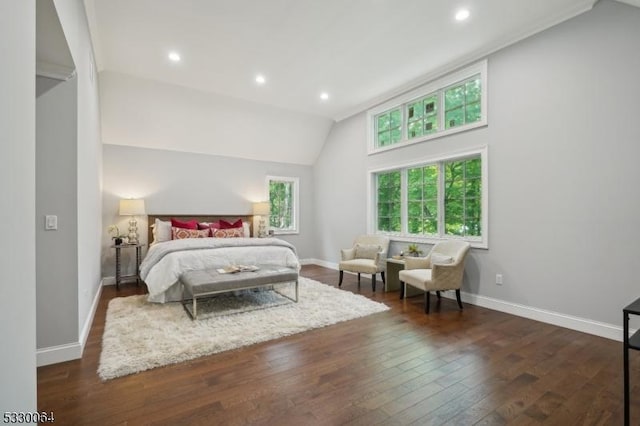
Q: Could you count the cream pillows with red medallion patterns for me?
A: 2